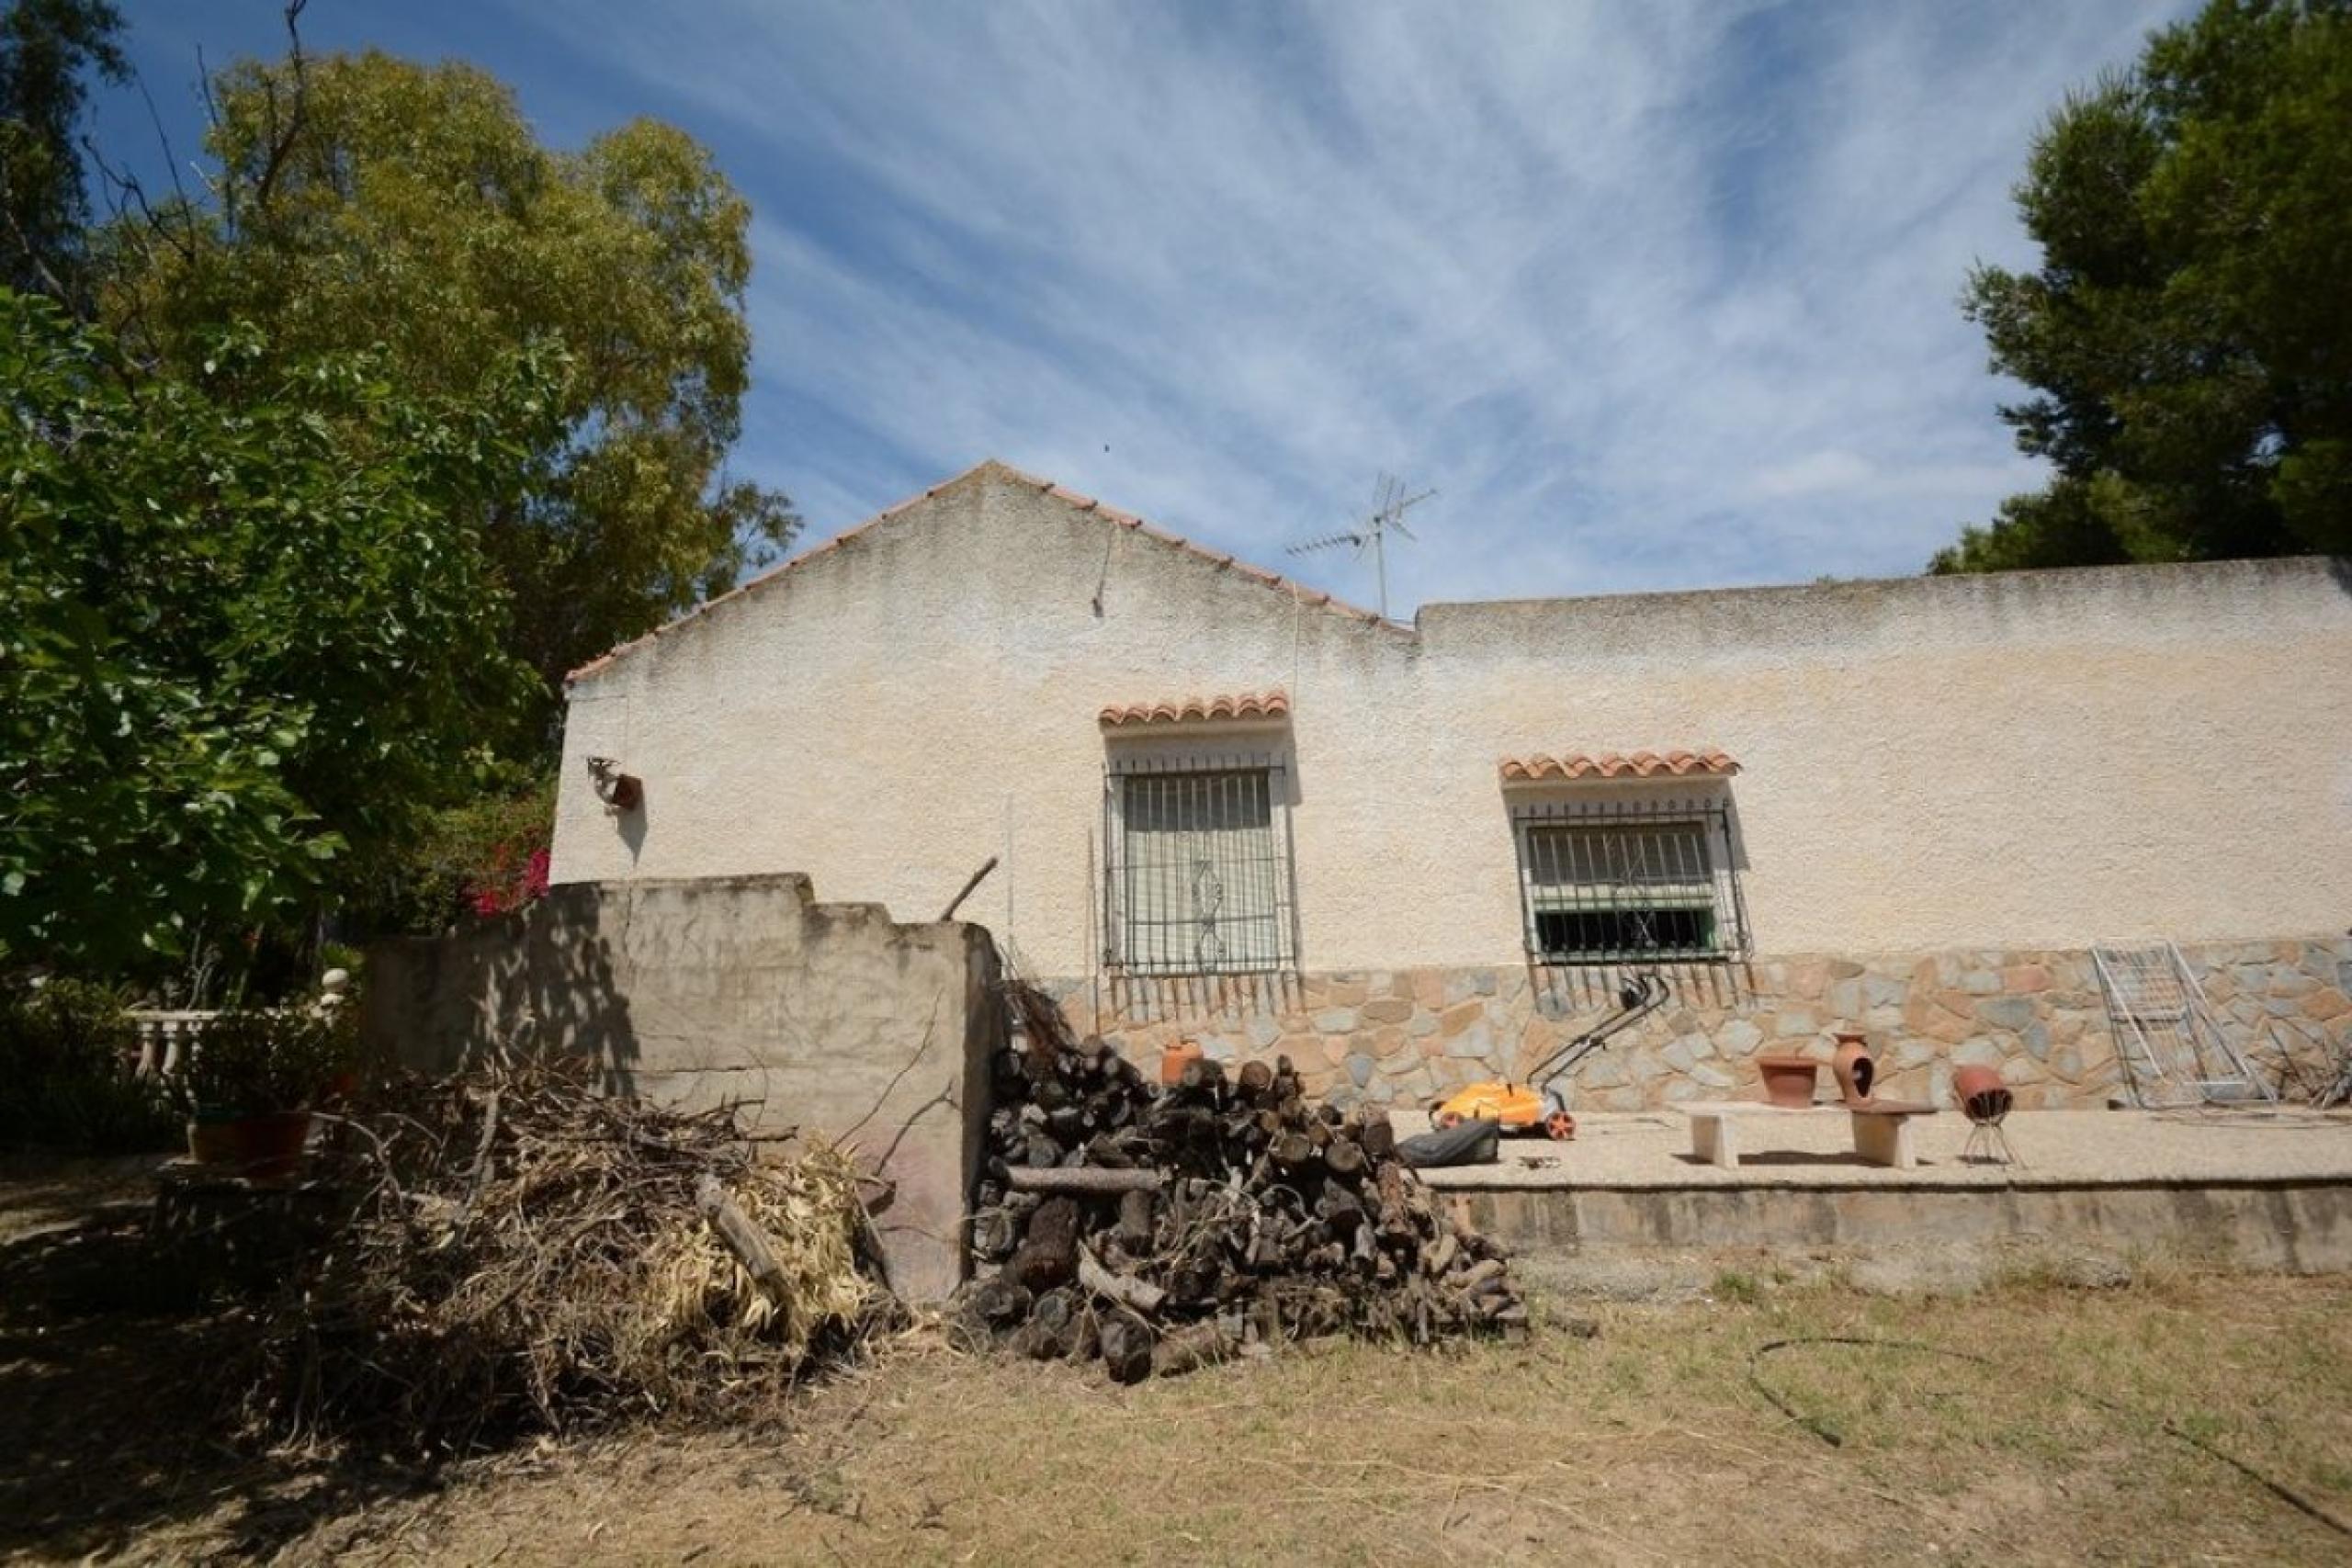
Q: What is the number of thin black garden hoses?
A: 1